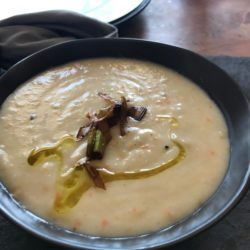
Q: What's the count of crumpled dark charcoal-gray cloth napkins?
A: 1